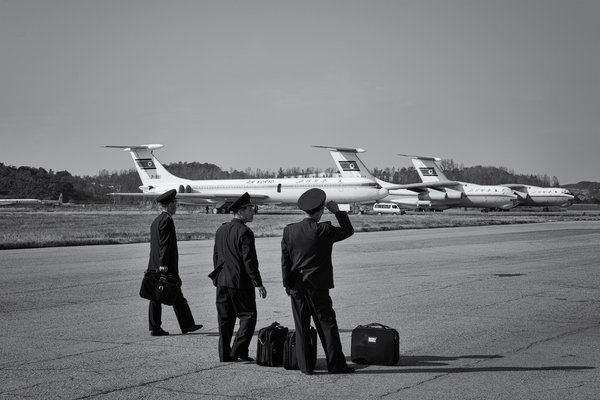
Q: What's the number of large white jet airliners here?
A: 3